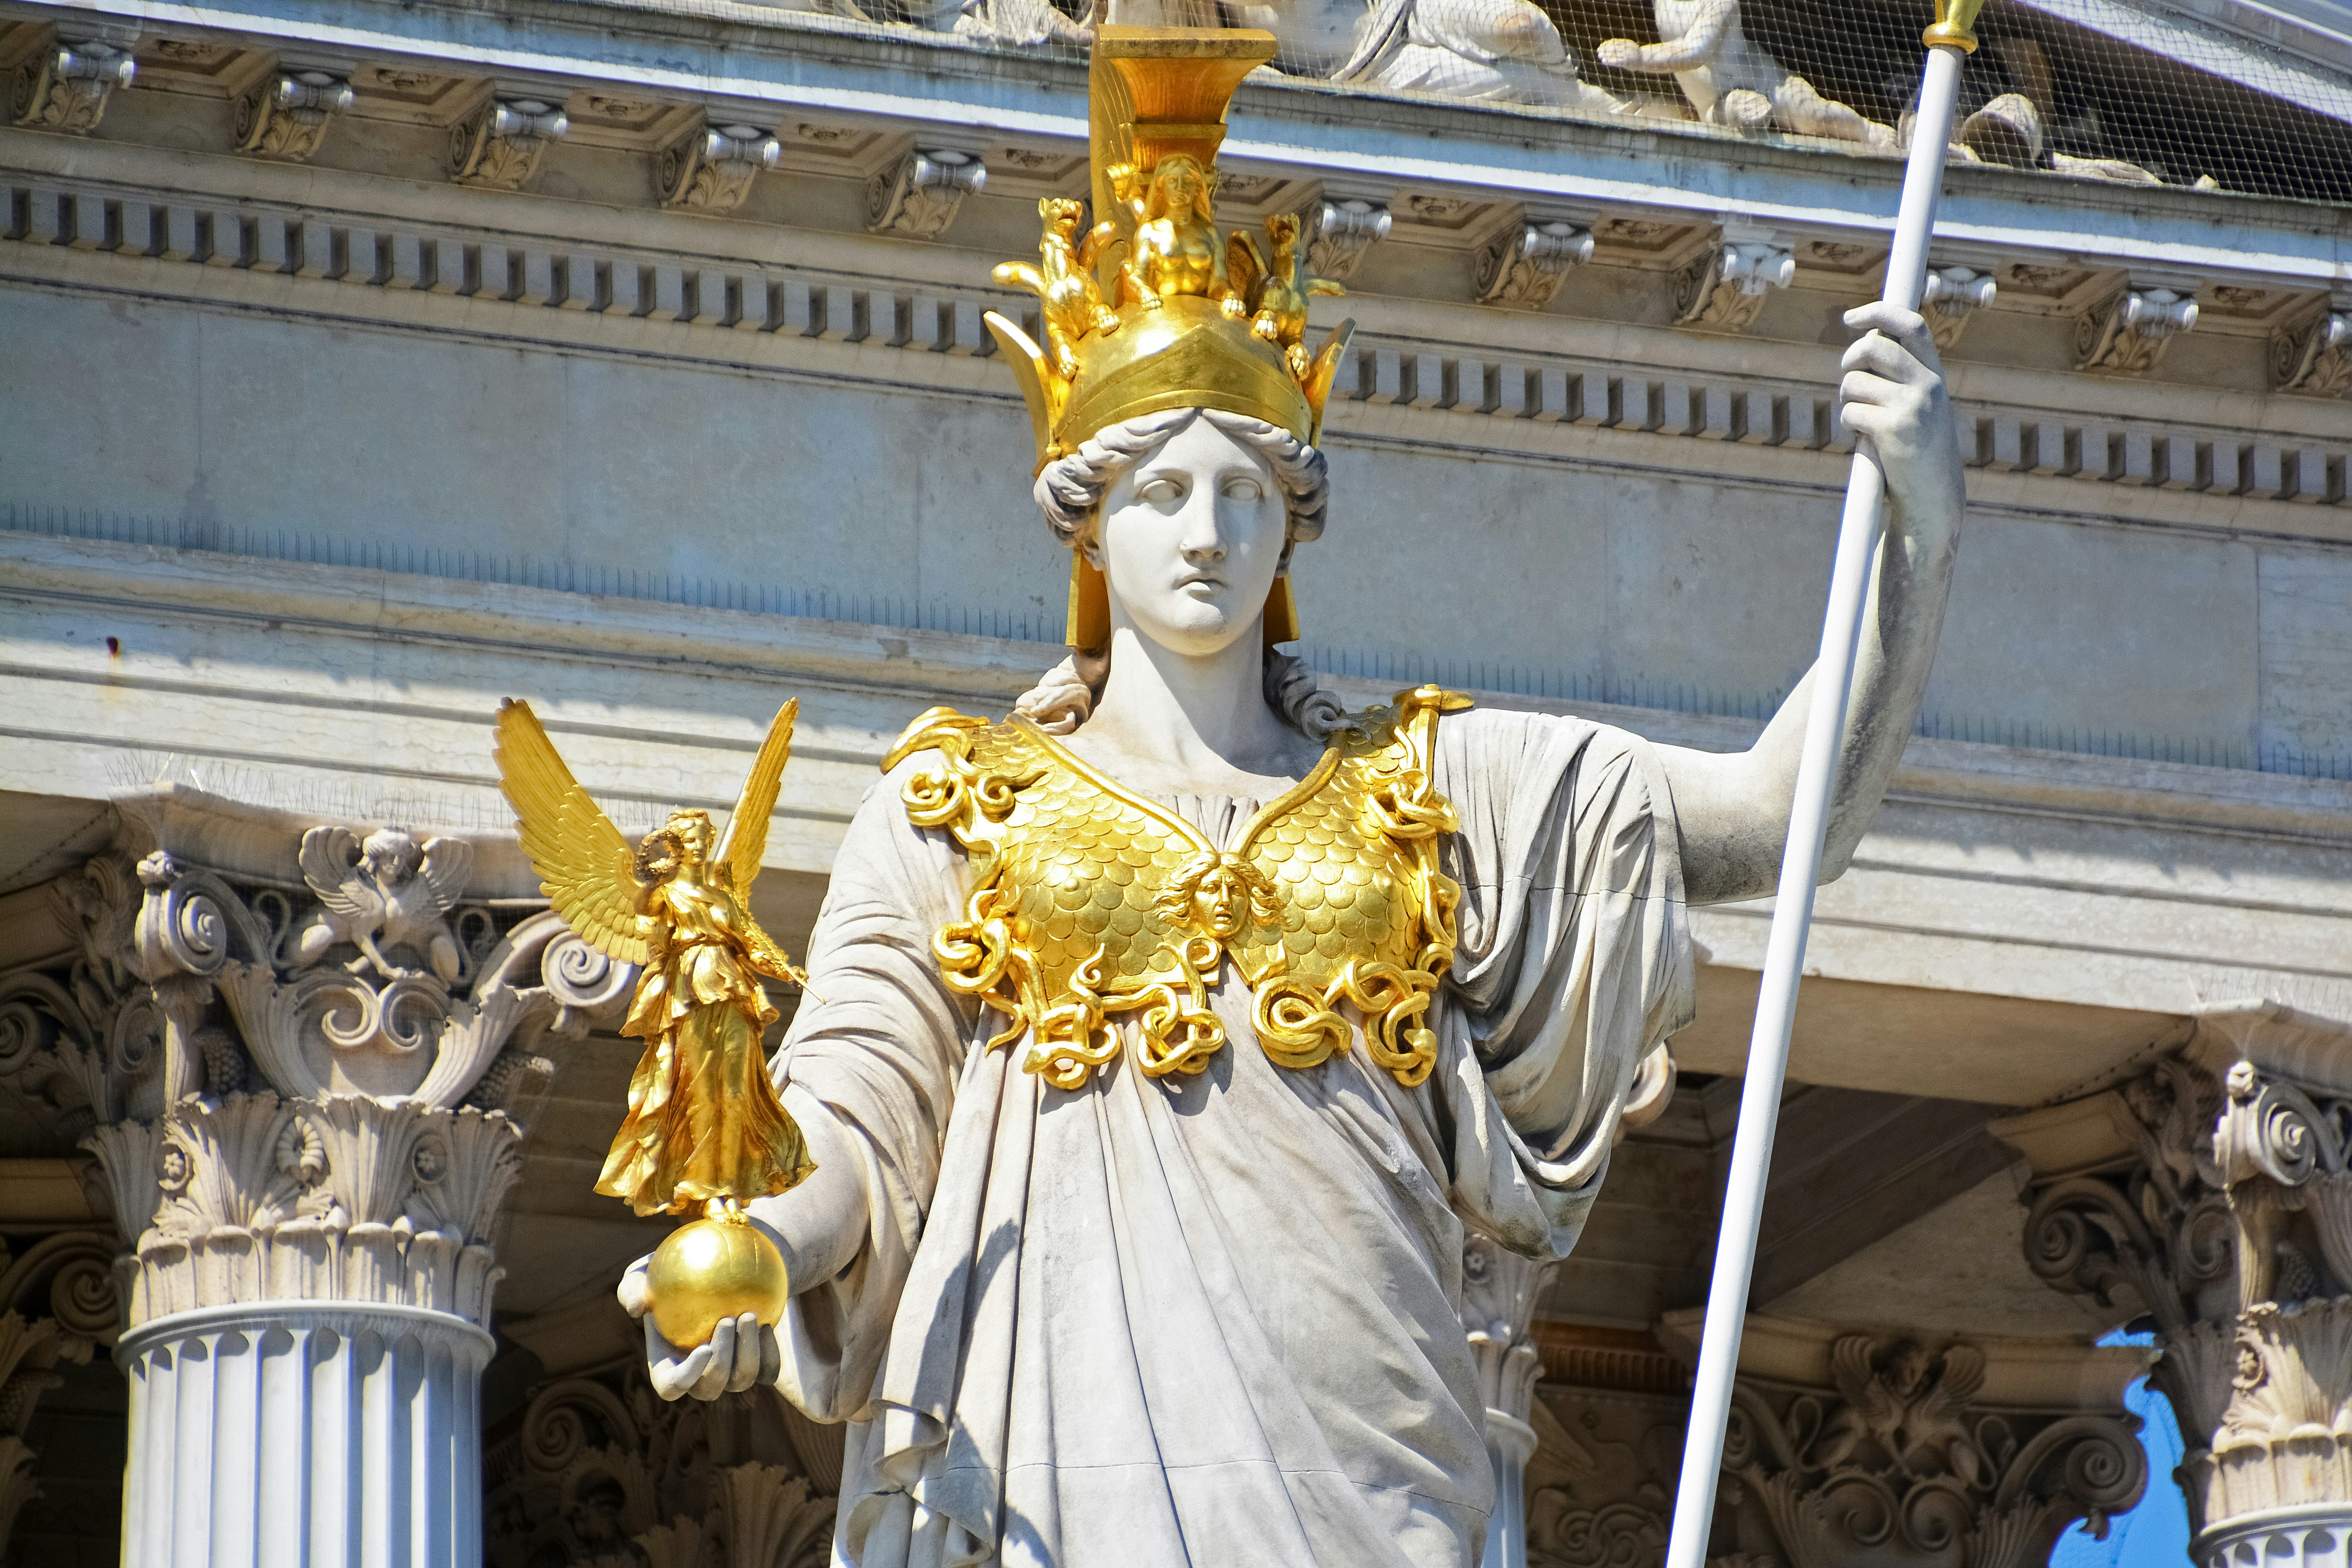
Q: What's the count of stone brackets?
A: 11